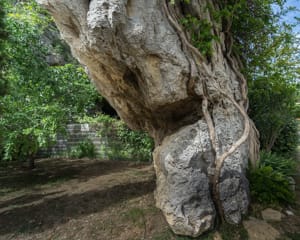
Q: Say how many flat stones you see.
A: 2